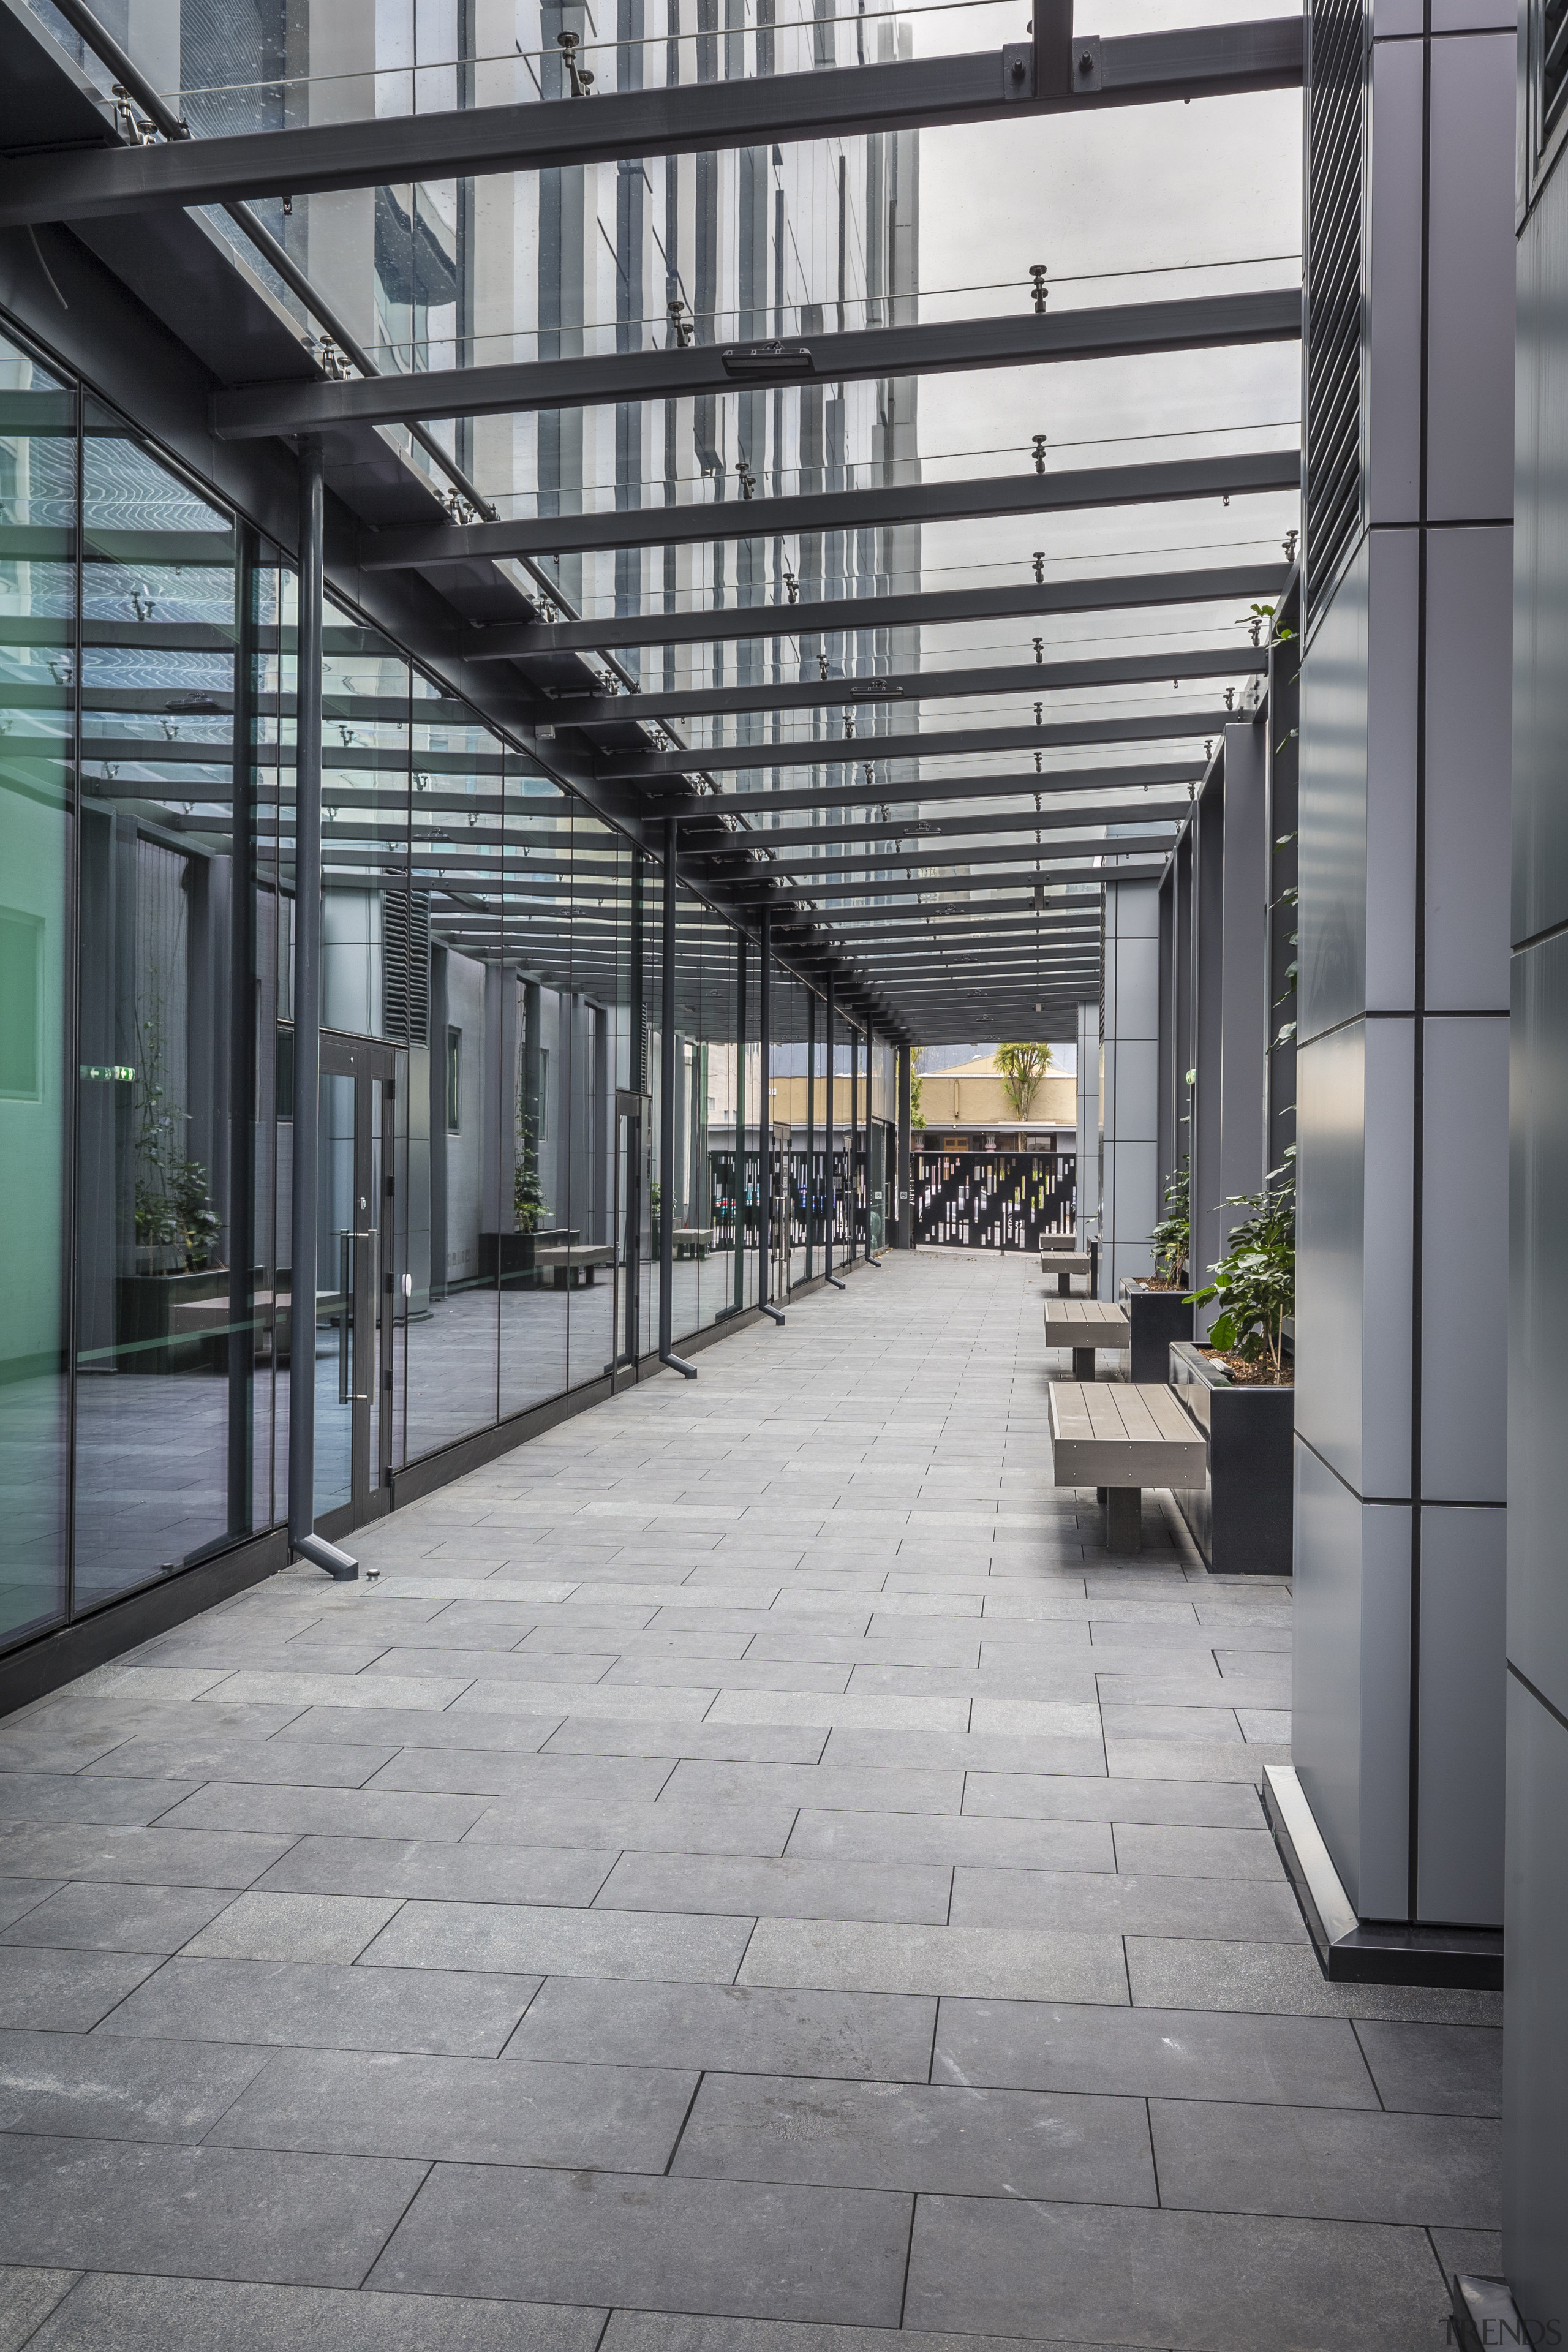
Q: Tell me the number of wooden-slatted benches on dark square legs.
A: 4